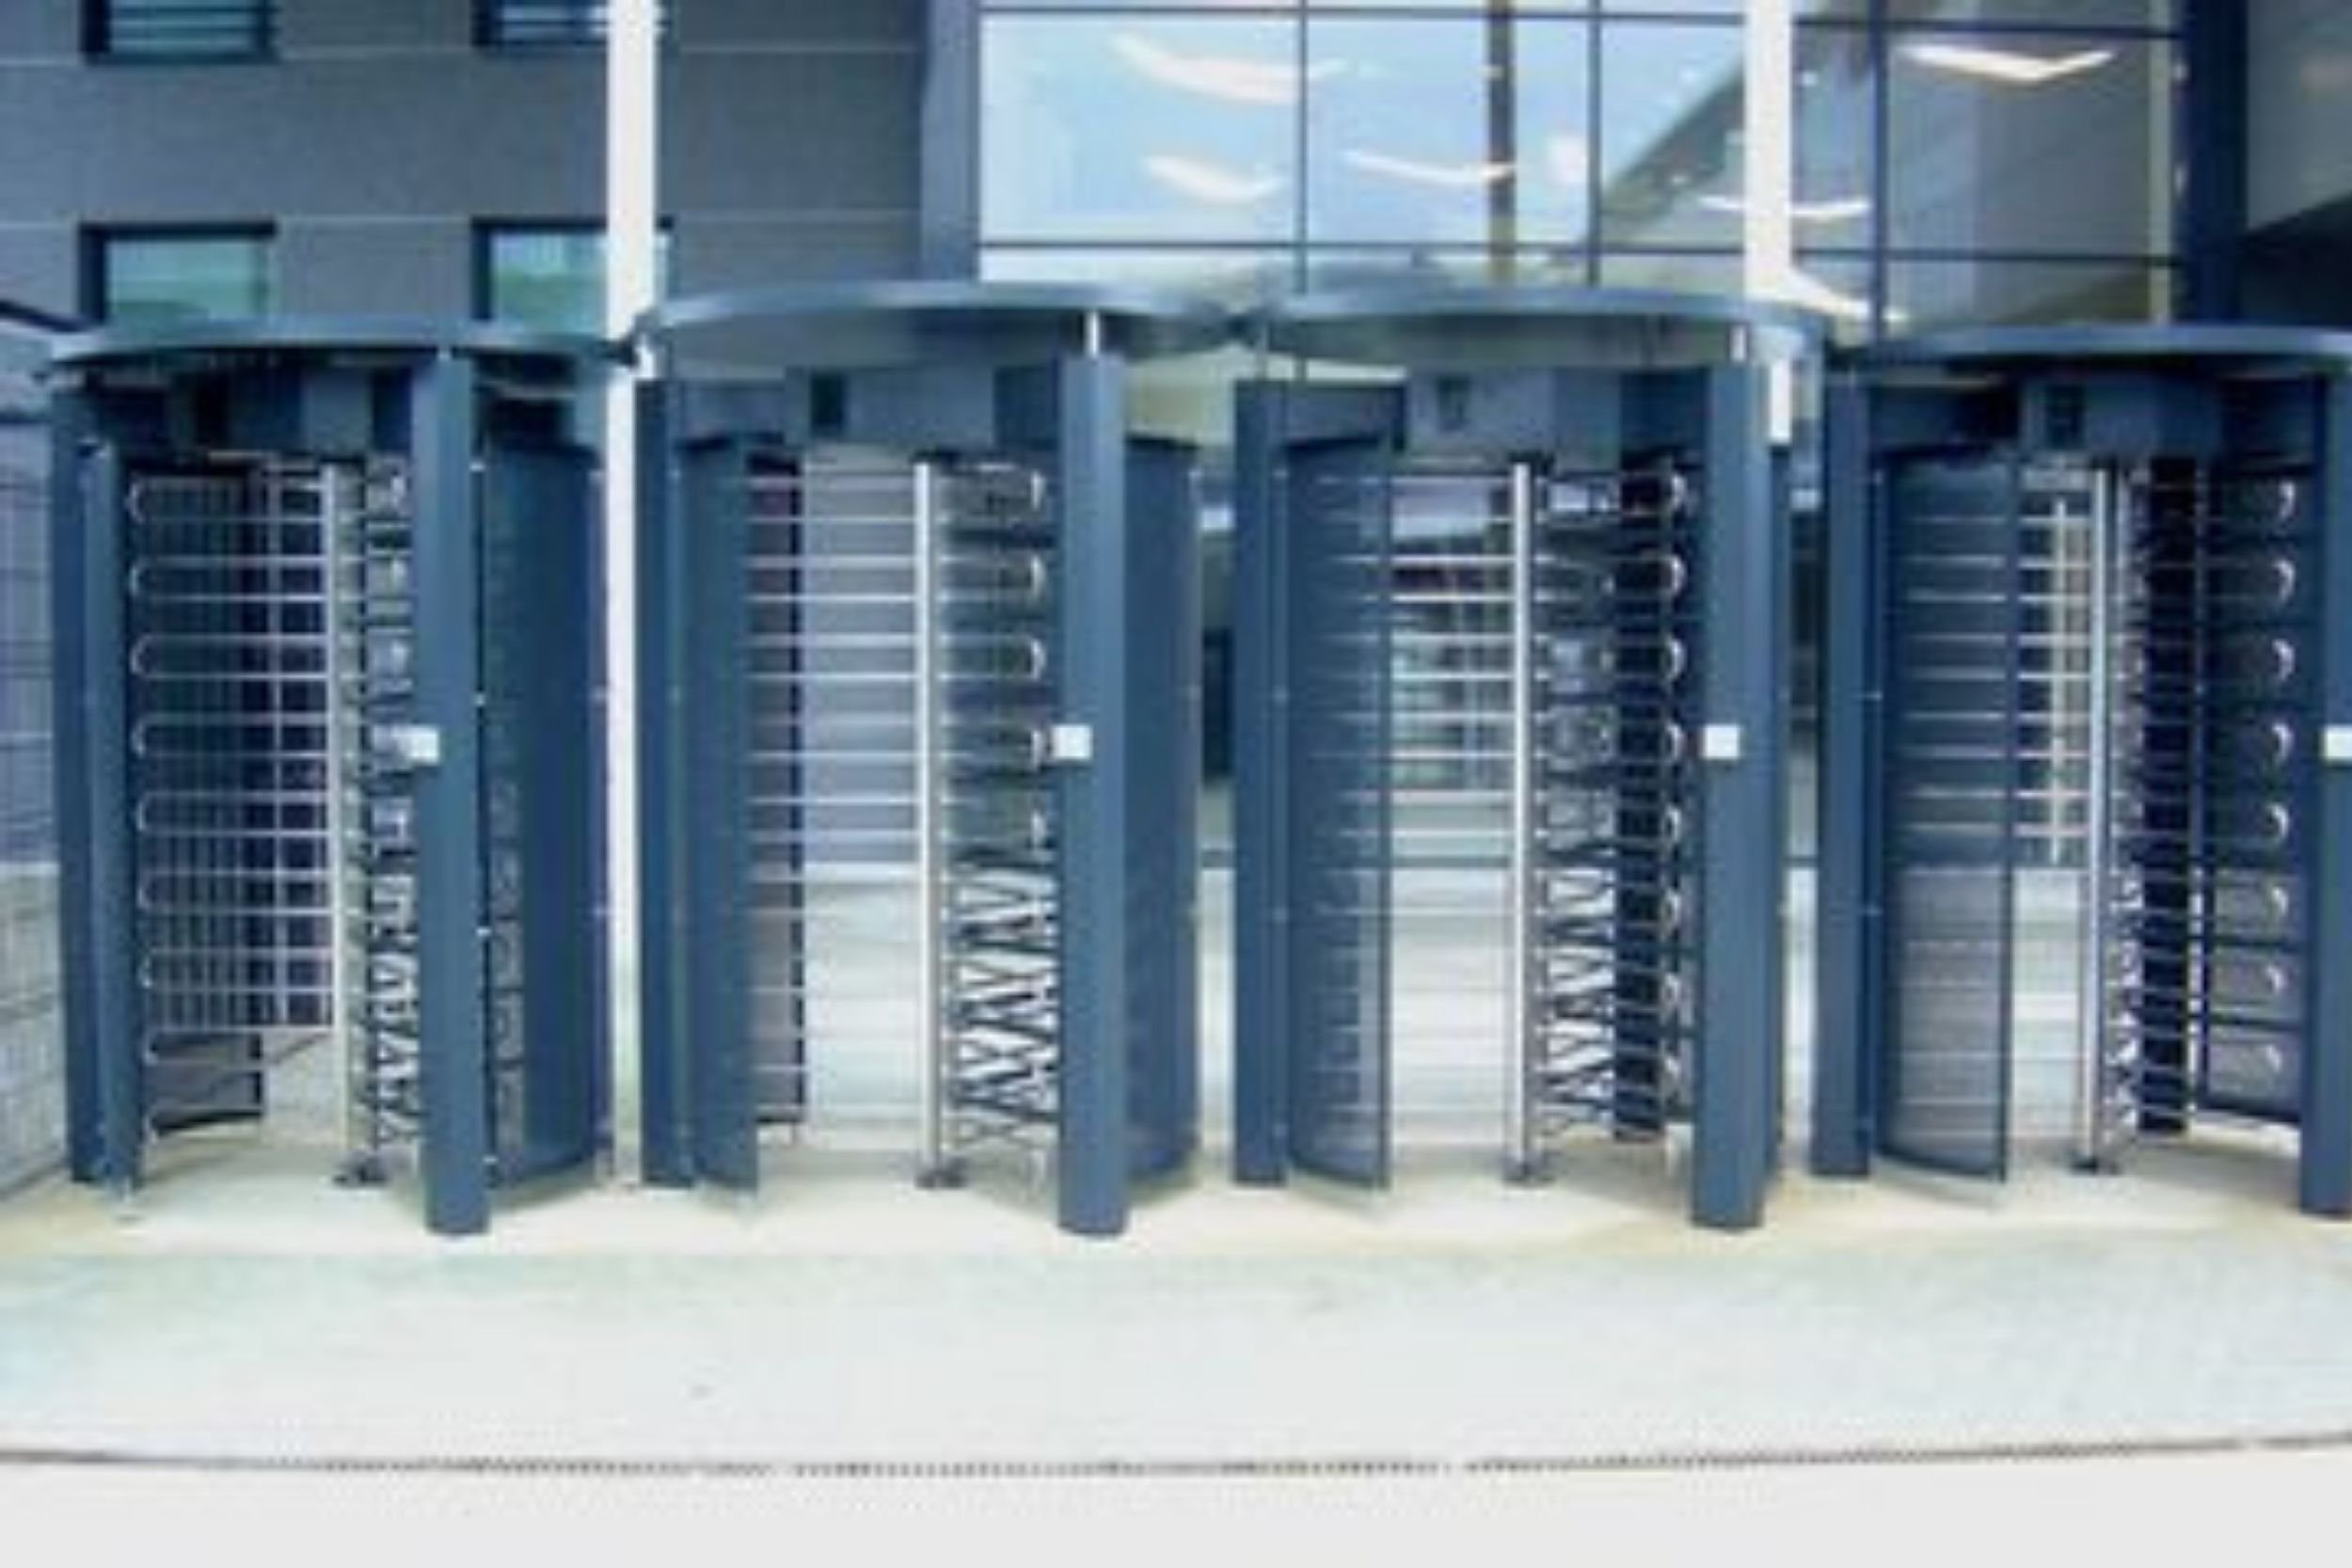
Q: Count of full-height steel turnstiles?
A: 4